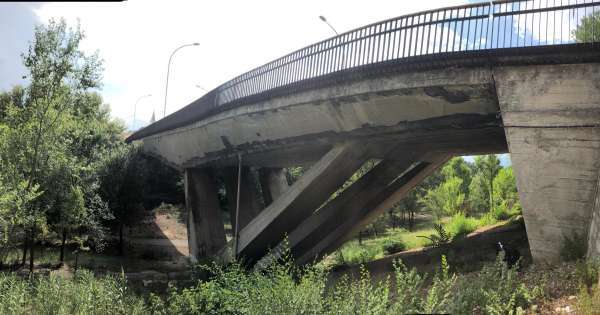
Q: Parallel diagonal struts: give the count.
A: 3